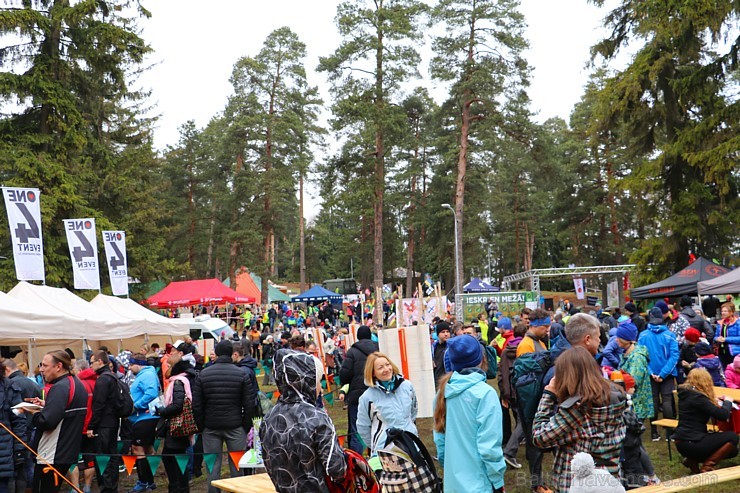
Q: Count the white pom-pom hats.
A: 1